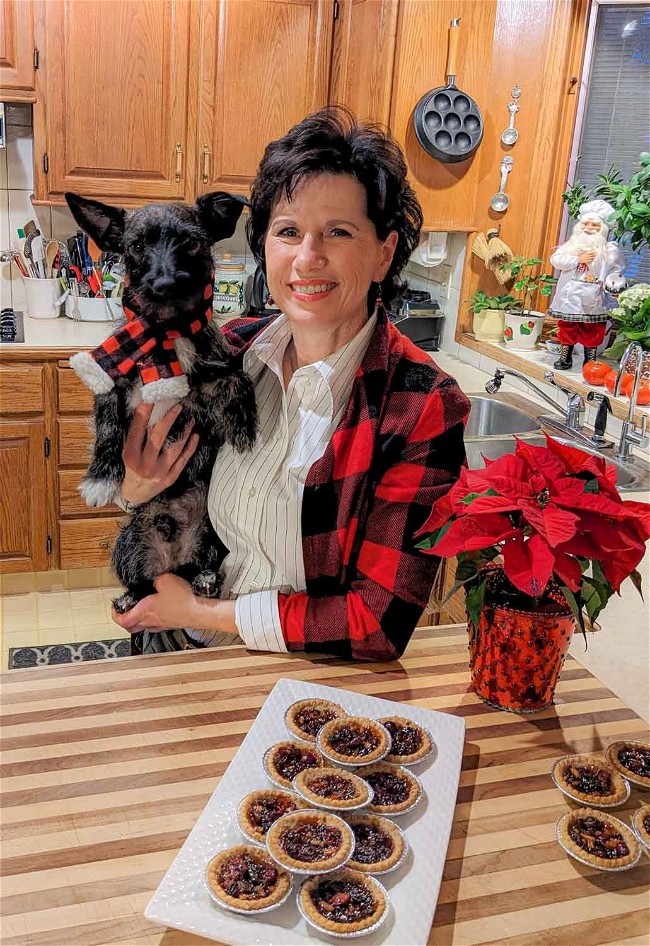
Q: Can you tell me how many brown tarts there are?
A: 15